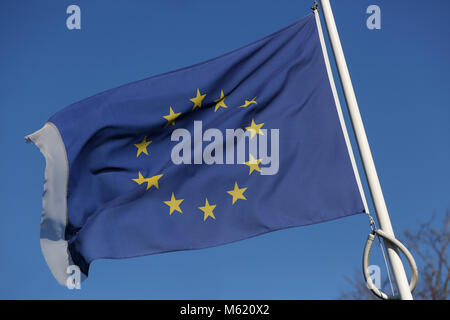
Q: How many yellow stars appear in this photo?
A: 12